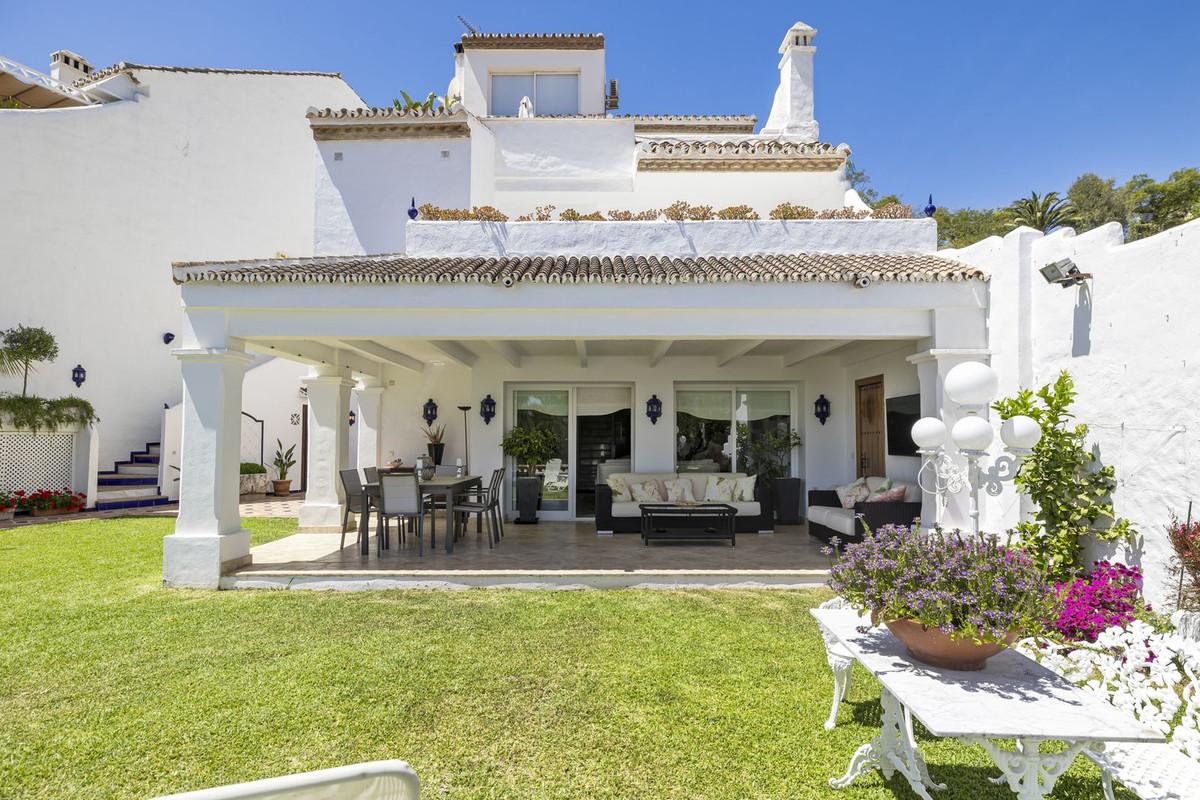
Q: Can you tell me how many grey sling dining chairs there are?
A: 6